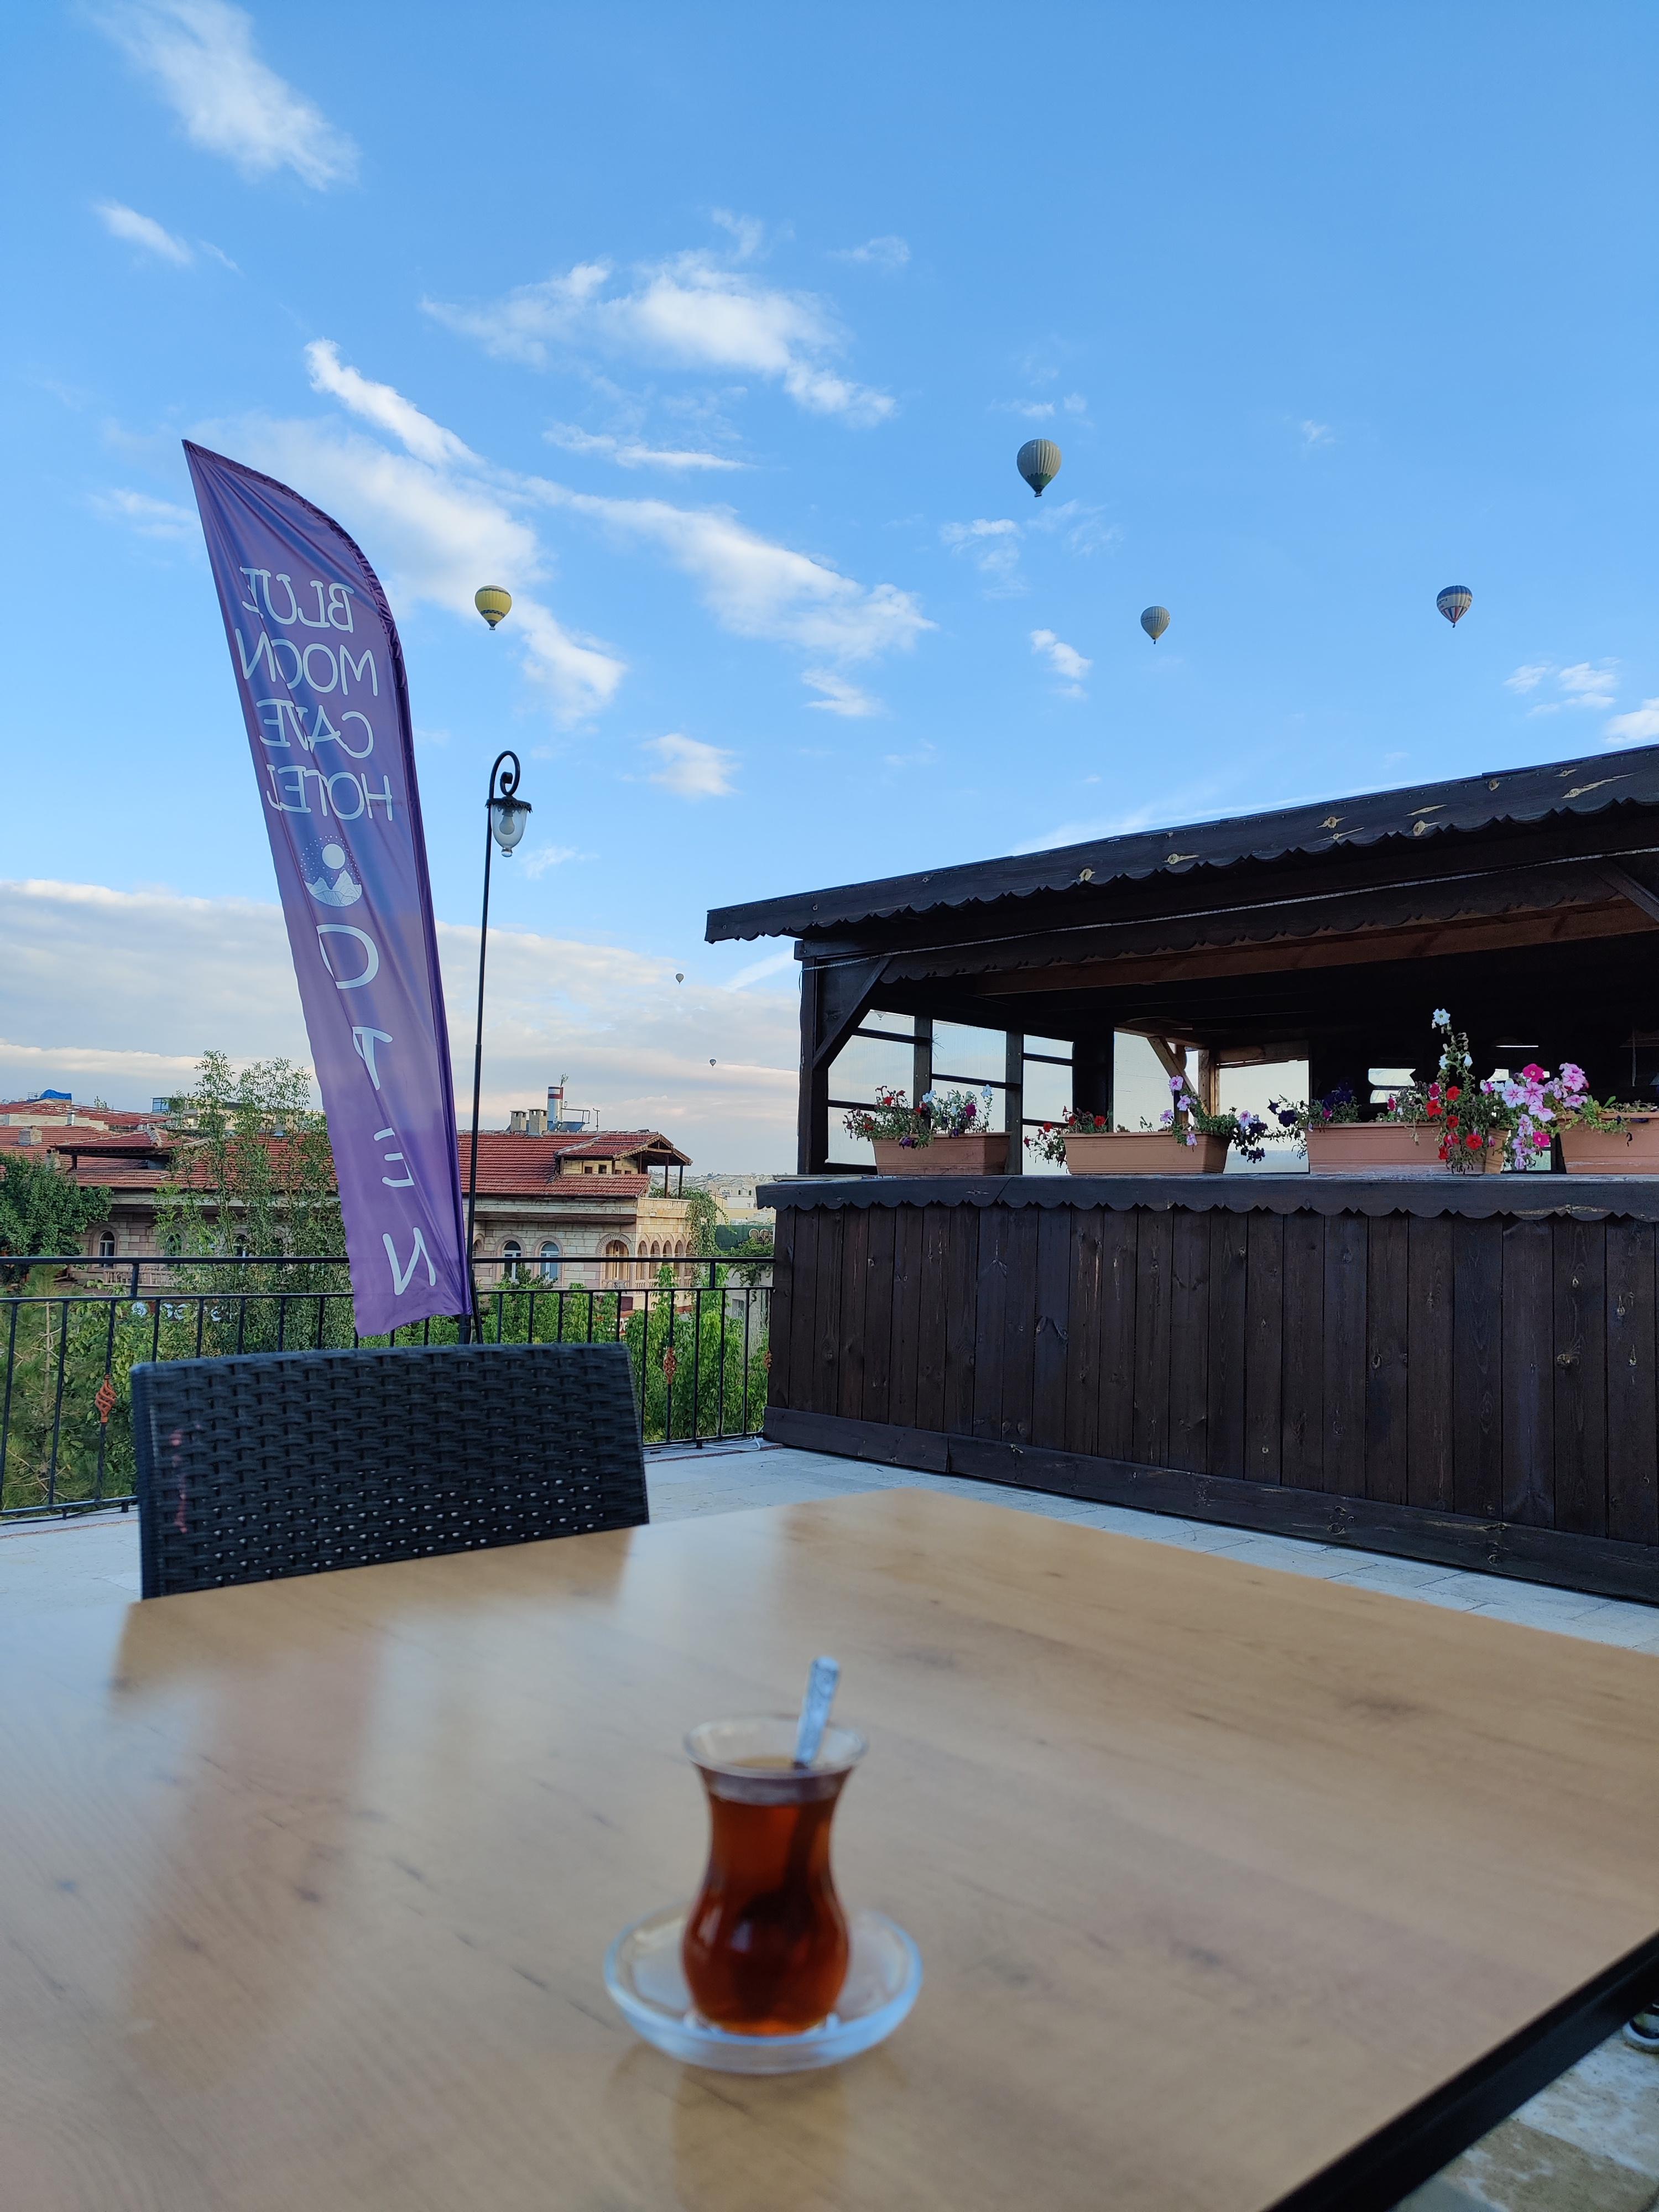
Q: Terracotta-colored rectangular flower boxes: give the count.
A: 4